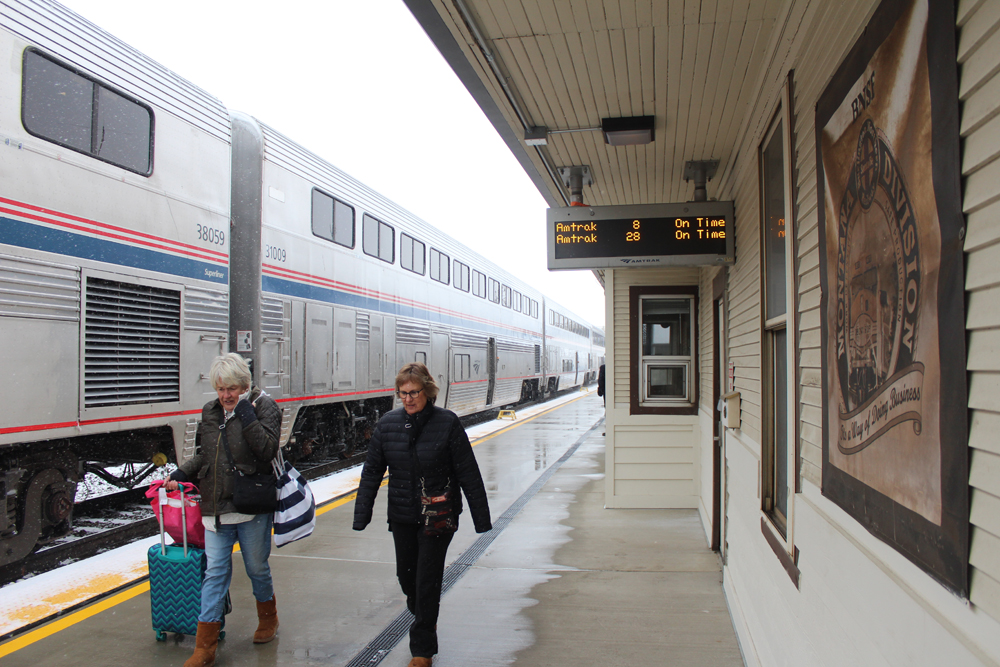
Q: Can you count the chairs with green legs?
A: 0